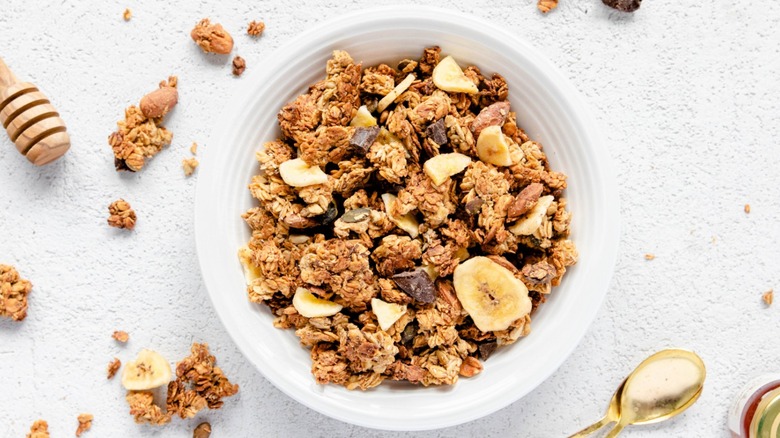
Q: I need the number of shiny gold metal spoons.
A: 2